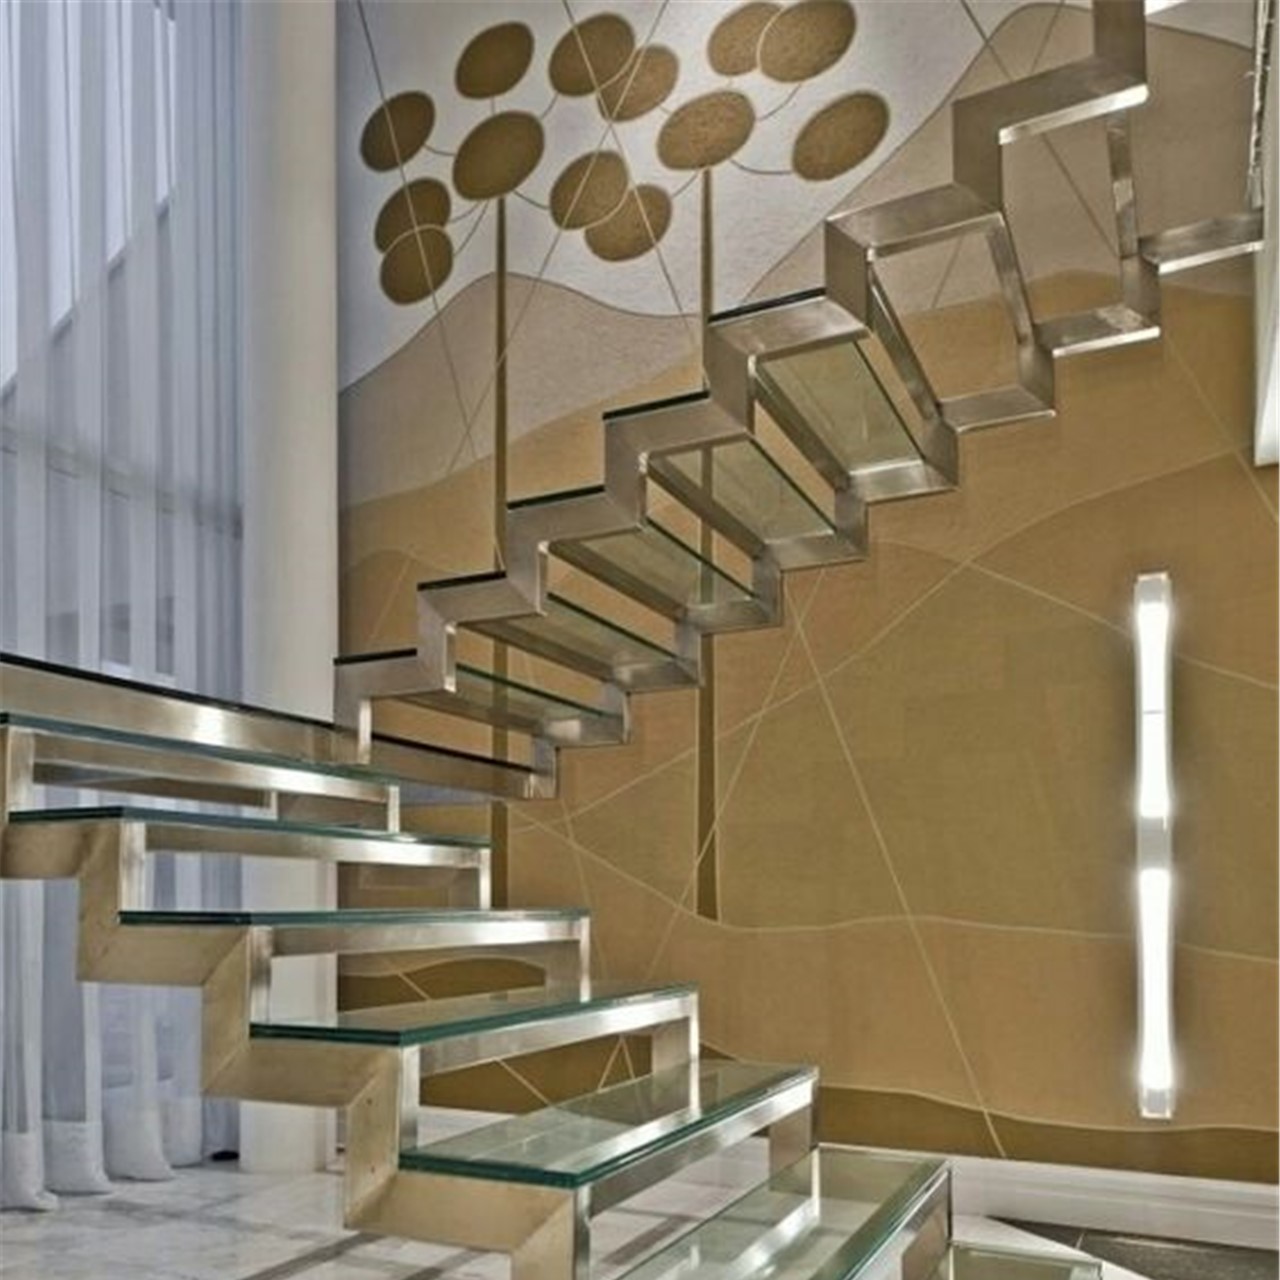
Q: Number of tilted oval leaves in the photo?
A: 13